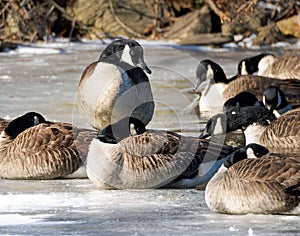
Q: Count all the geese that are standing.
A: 1